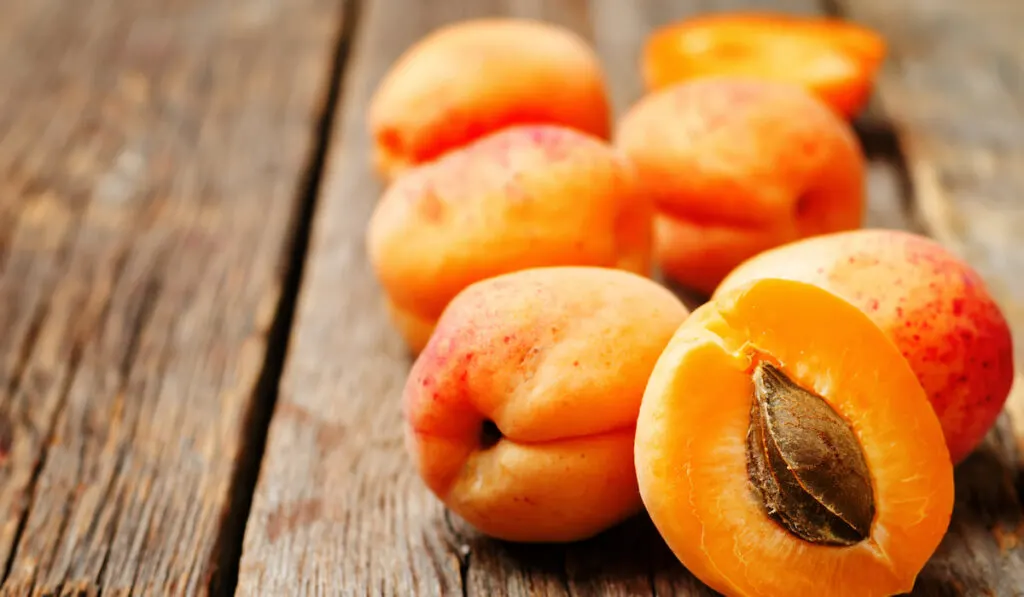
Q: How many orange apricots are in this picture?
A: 7